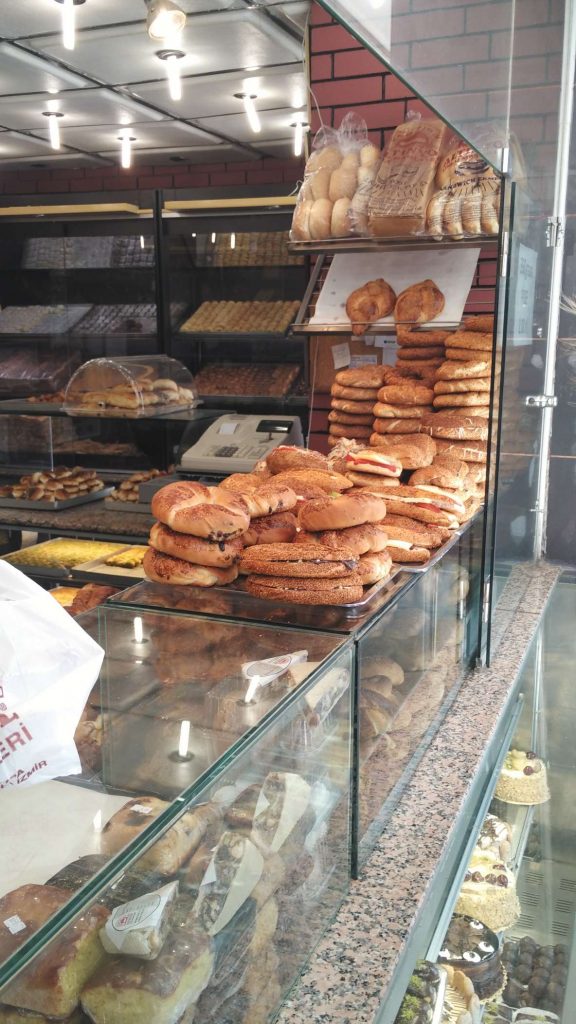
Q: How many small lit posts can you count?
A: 6